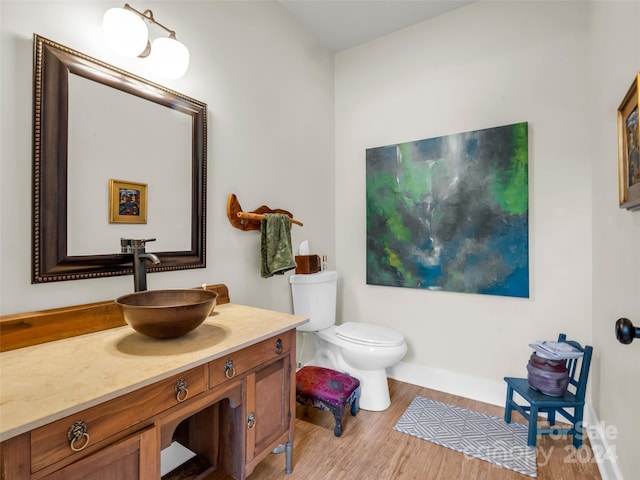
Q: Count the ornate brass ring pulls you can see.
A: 5